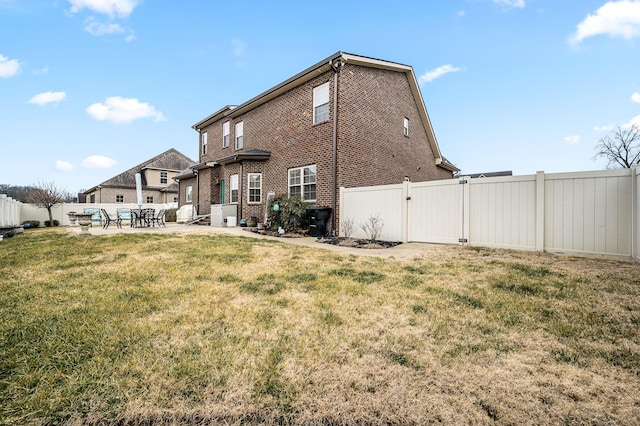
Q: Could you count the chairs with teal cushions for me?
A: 2